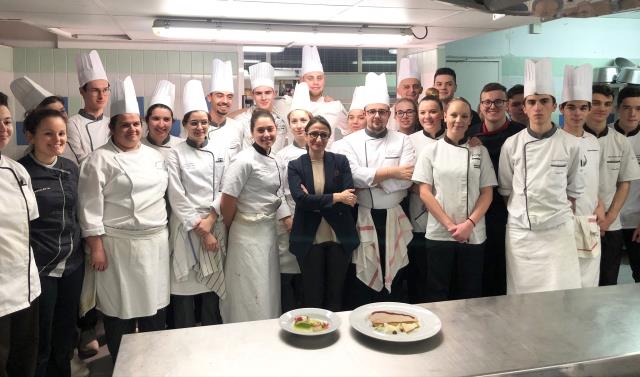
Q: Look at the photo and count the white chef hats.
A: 14